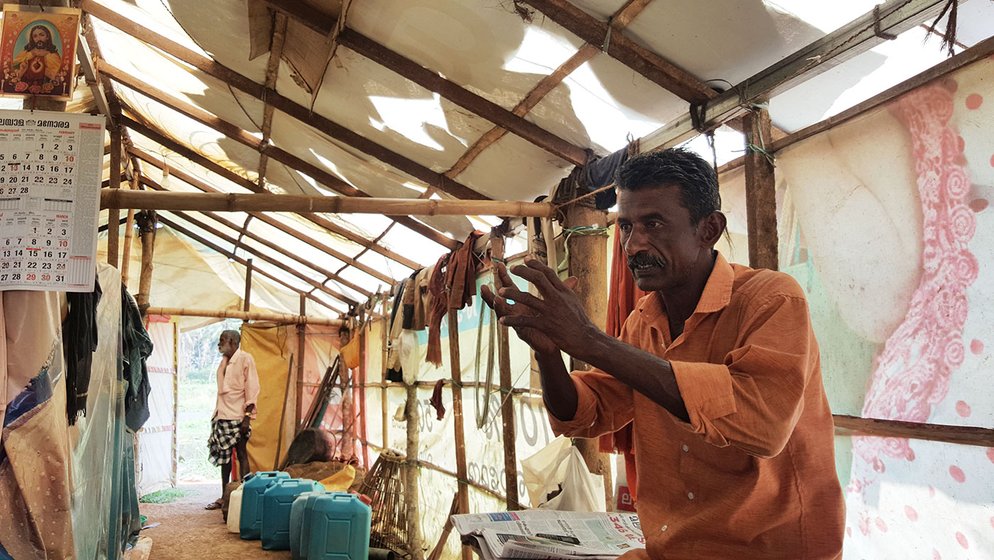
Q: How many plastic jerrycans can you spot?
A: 5